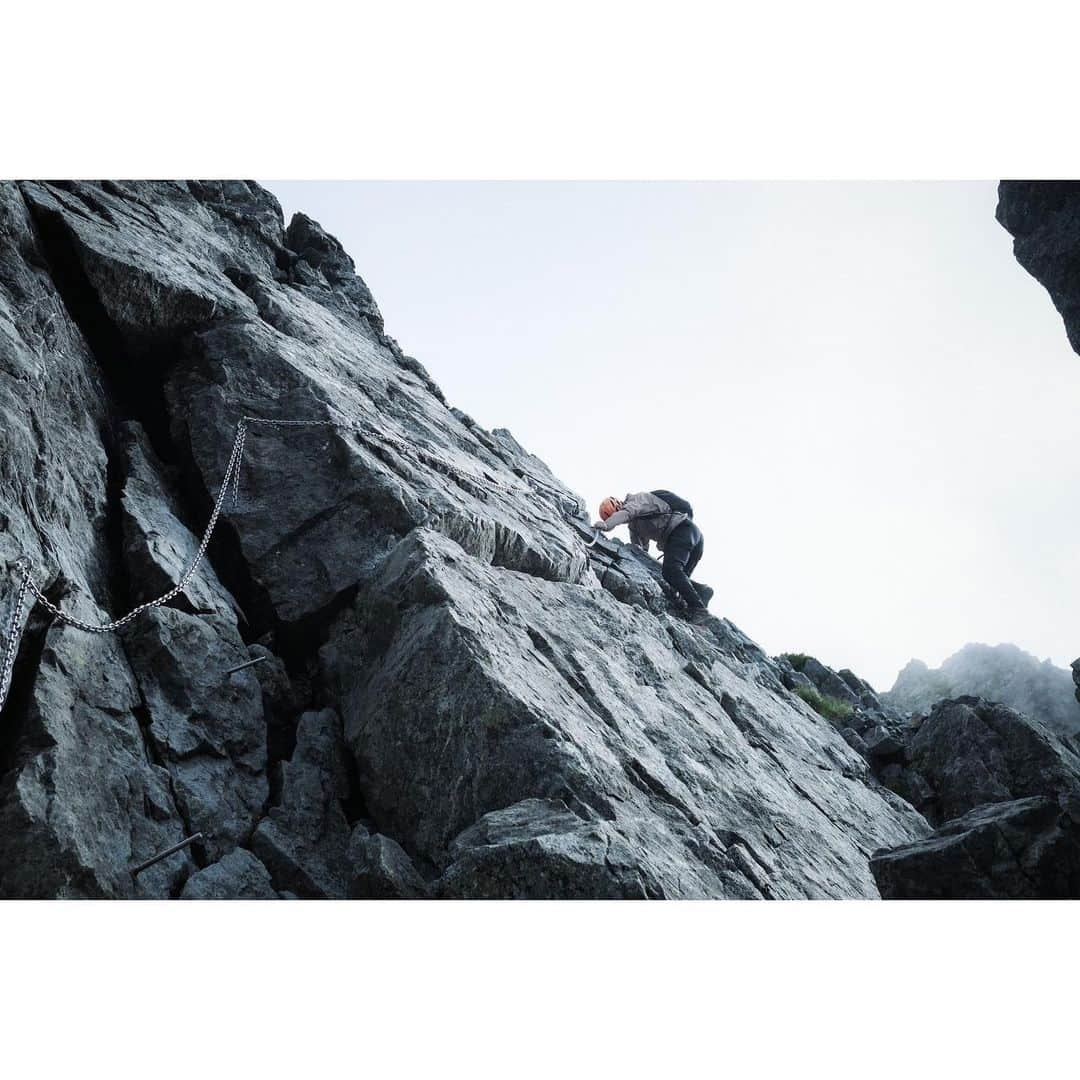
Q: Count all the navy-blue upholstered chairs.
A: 0